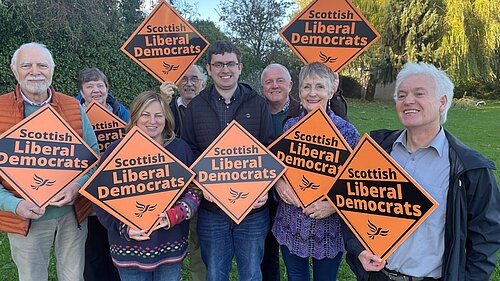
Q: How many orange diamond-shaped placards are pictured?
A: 8